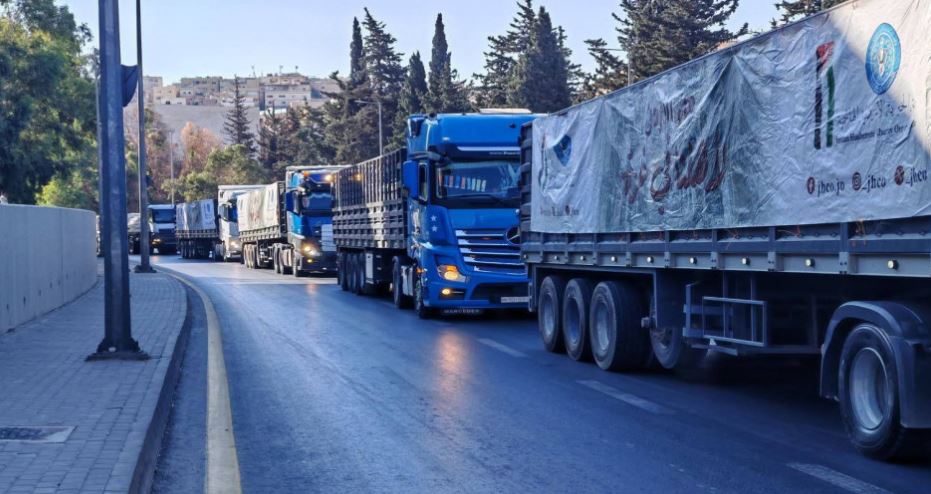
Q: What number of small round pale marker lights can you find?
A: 9